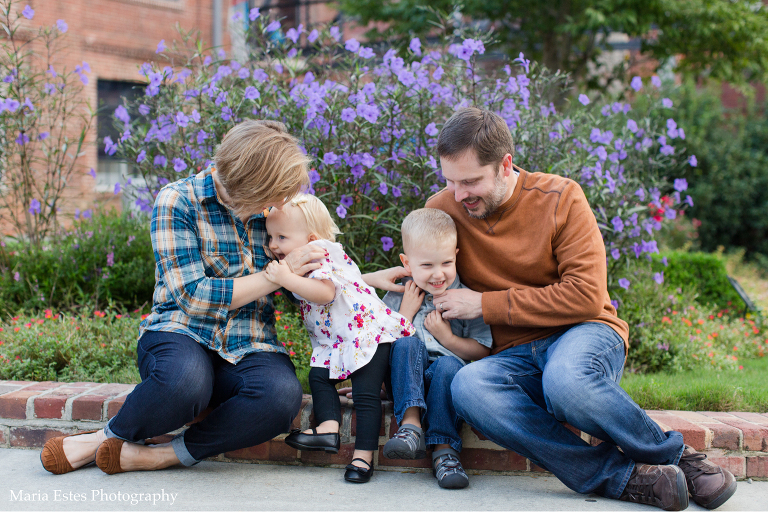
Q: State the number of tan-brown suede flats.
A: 2